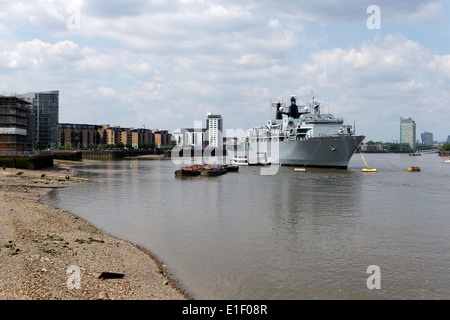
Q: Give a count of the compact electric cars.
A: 0